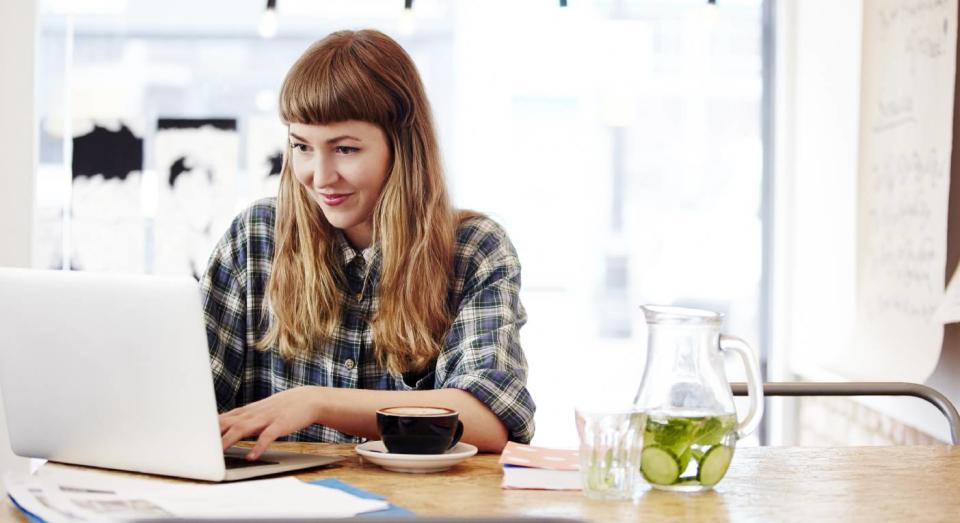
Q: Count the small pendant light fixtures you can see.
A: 4